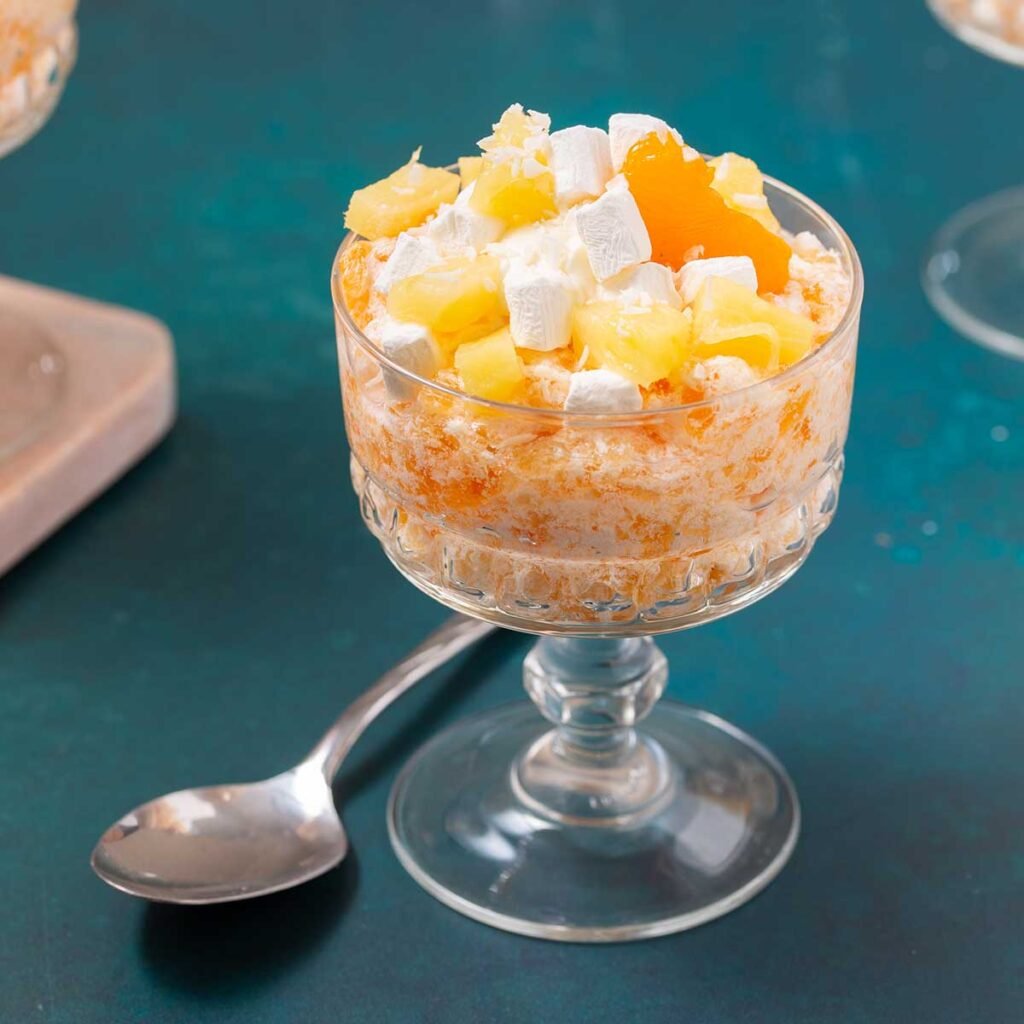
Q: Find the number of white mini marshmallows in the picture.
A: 10